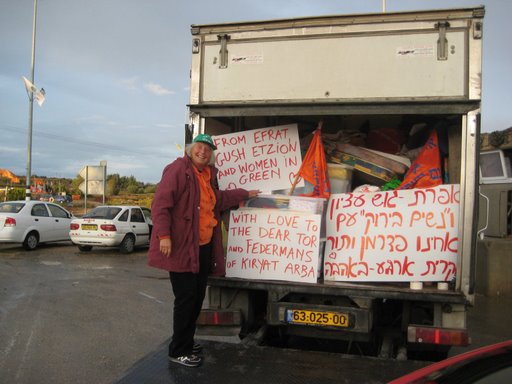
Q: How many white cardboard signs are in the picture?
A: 3